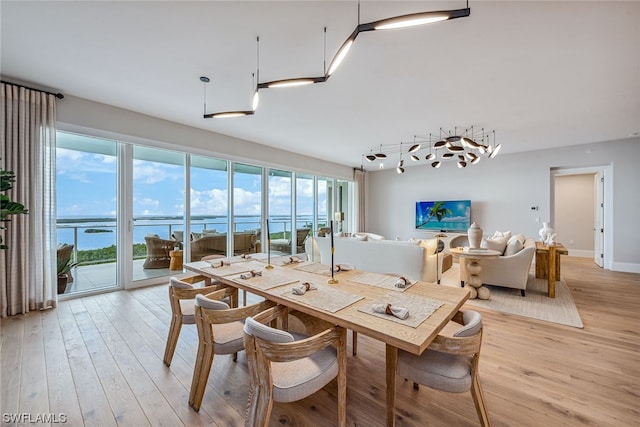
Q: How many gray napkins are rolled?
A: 8